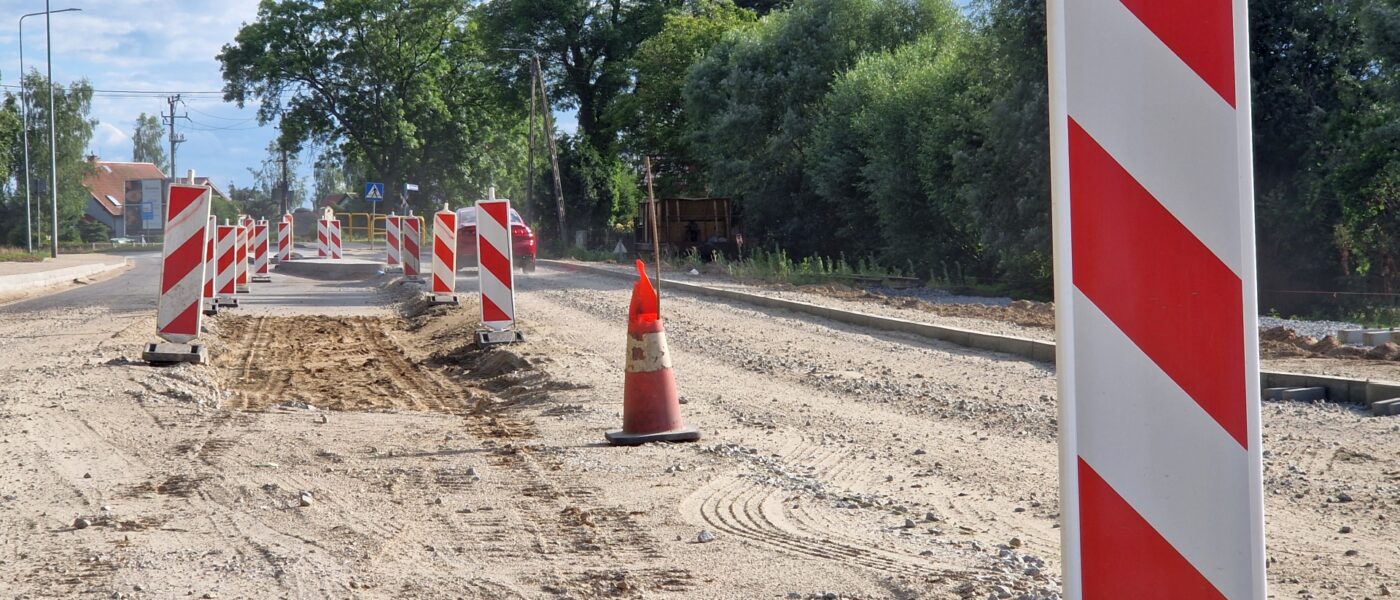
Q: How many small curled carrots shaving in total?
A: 0